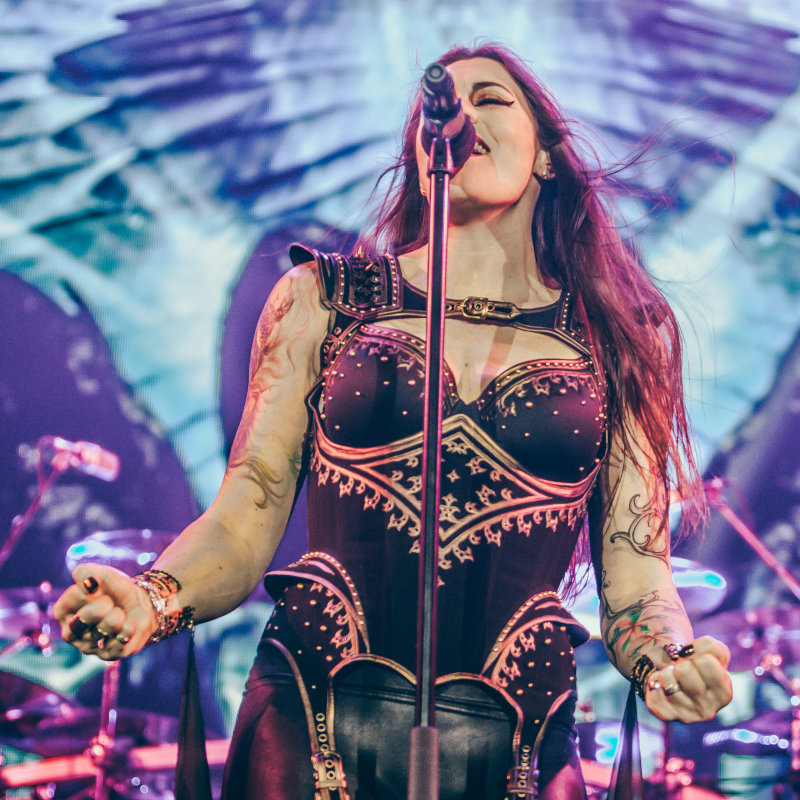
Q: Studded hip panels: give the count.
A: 2